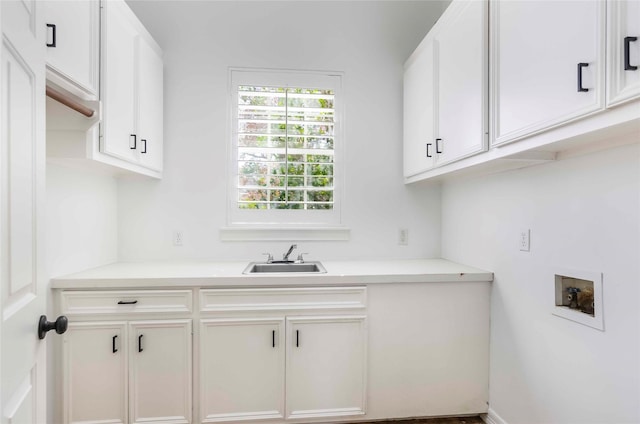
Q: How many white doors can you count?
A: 12